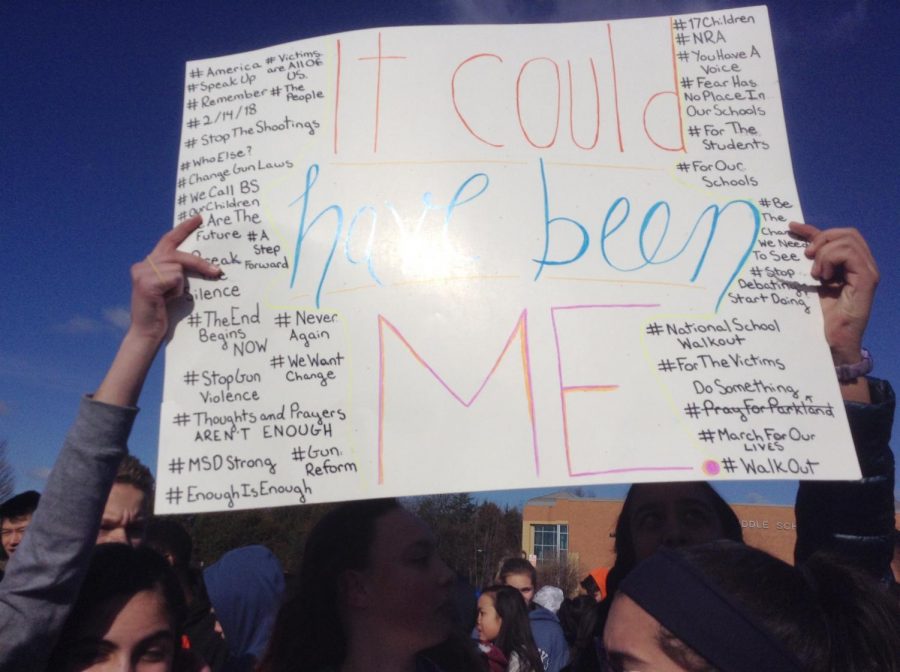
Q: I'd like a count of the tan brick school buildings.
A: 1